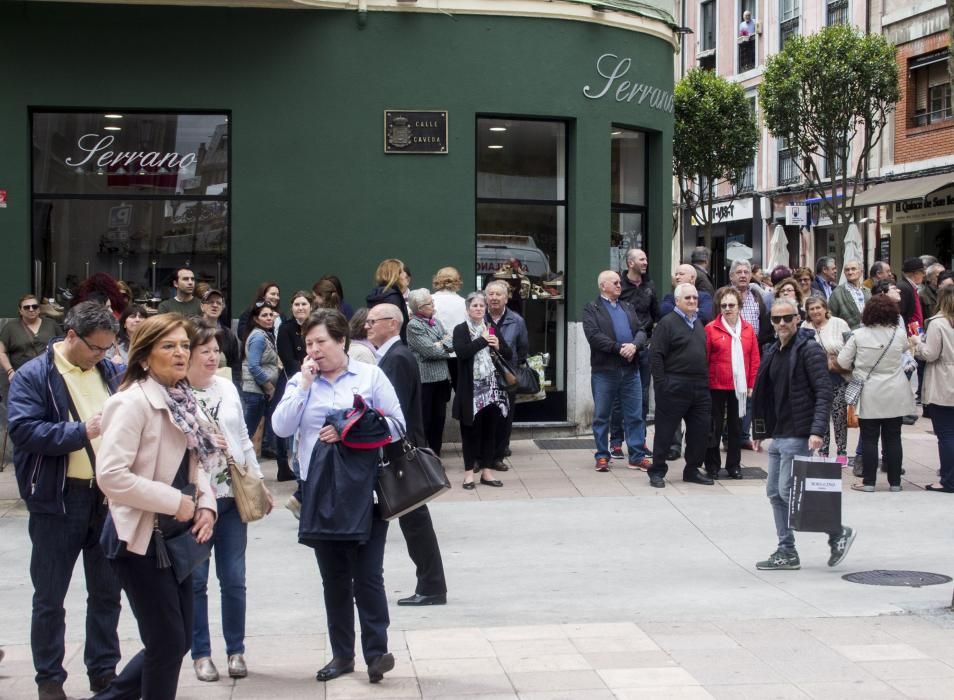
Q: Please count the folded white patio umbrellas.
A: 2